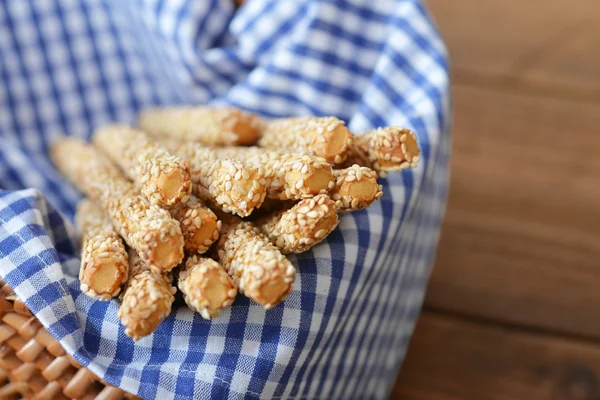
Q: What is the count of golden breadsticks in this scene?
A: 14